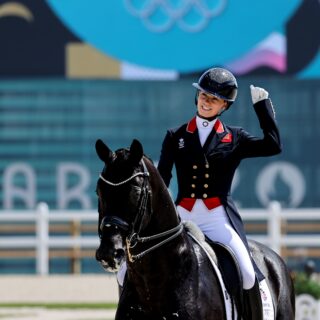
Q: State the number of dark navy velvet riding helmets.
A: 1